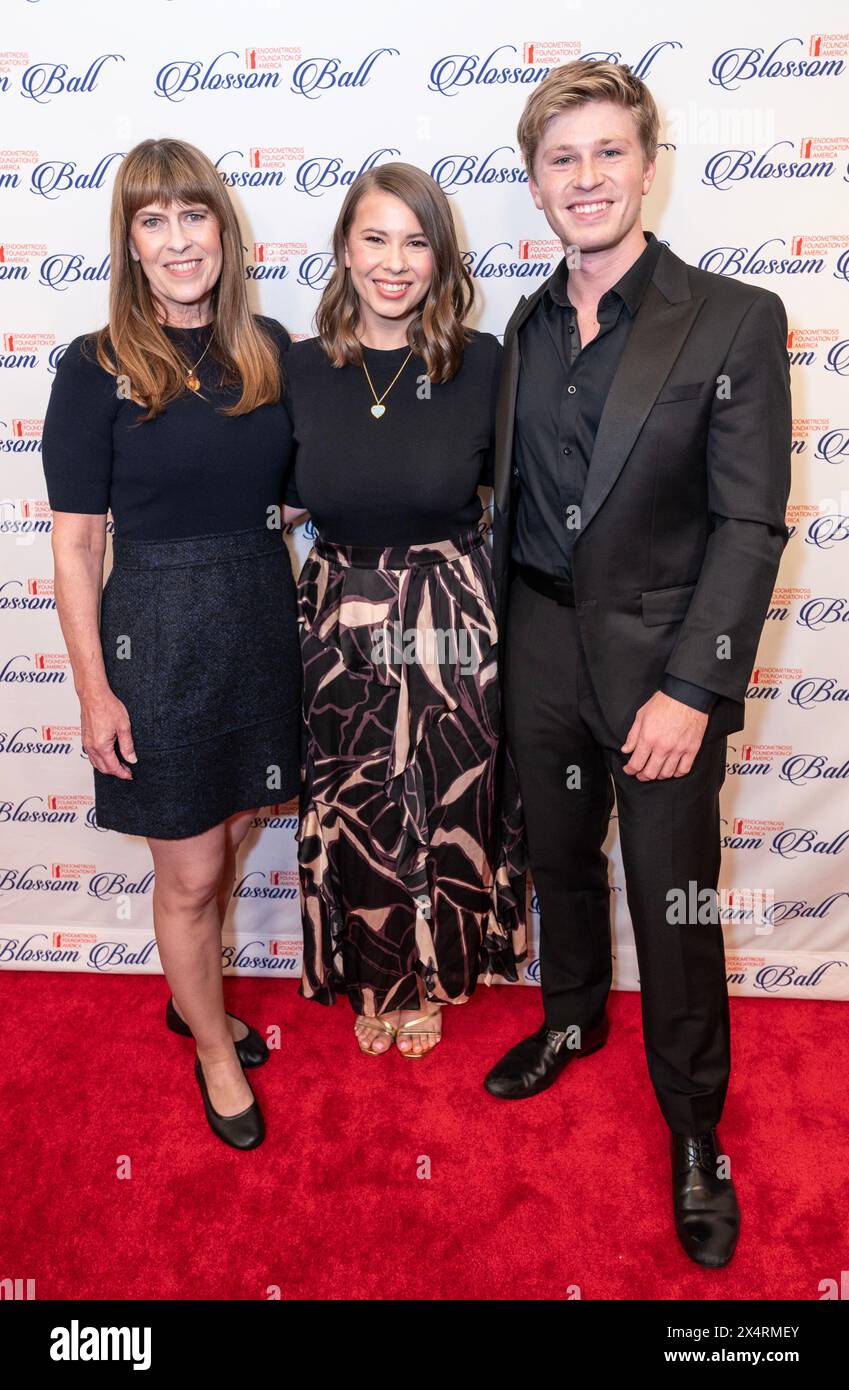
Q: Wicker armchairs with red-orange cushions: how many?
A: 0